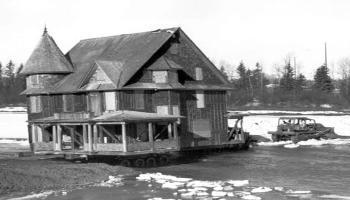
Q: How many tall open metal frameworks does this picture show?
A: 0